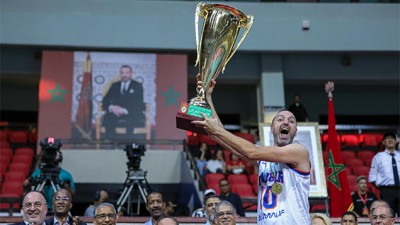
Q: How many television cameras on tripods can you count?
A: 2